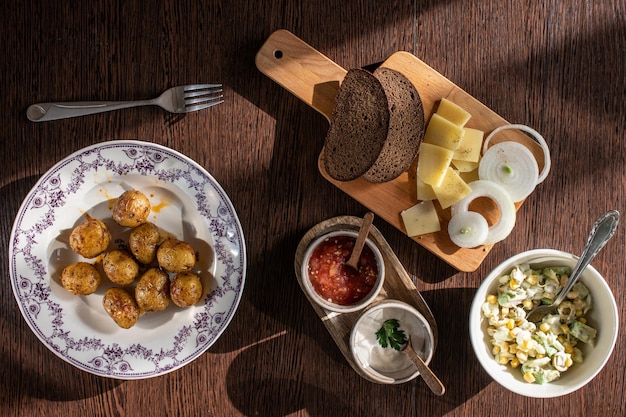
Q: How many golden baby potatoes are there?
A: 9